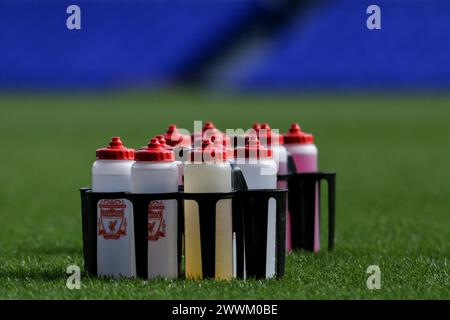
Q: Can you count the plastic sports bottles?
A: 10